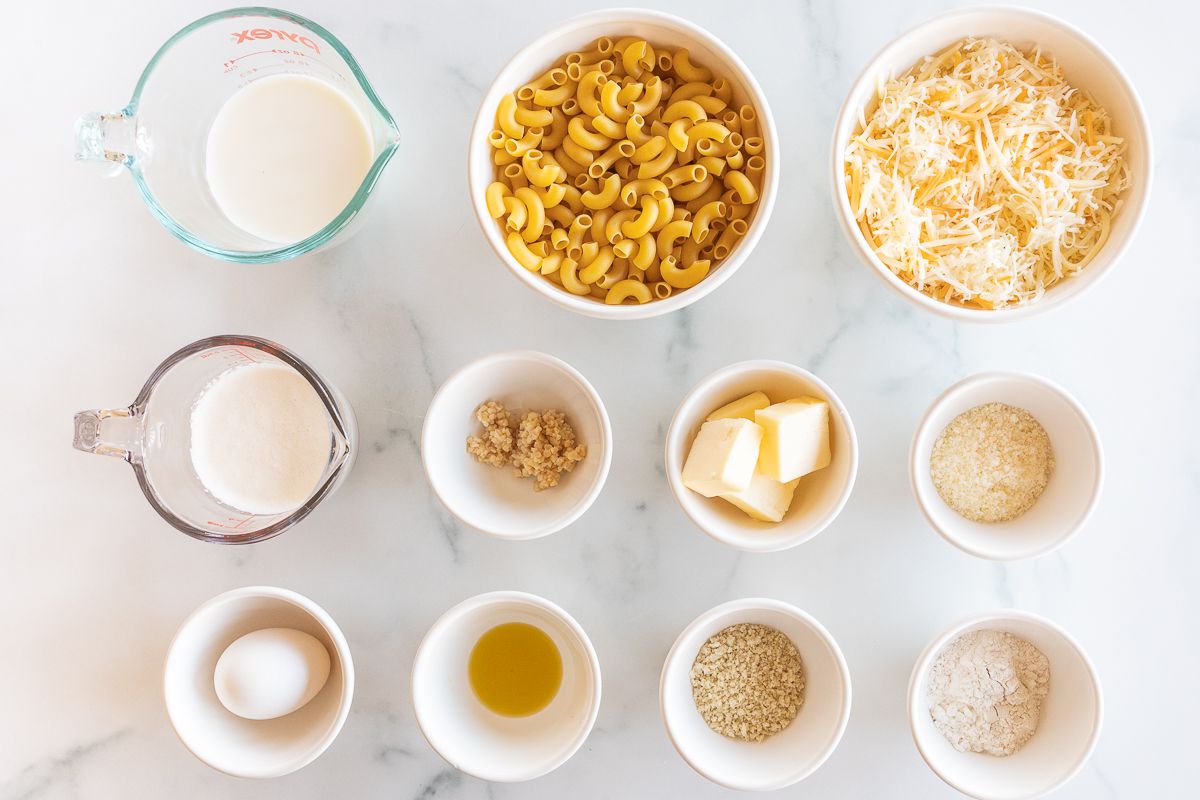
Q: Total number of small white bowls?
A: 7